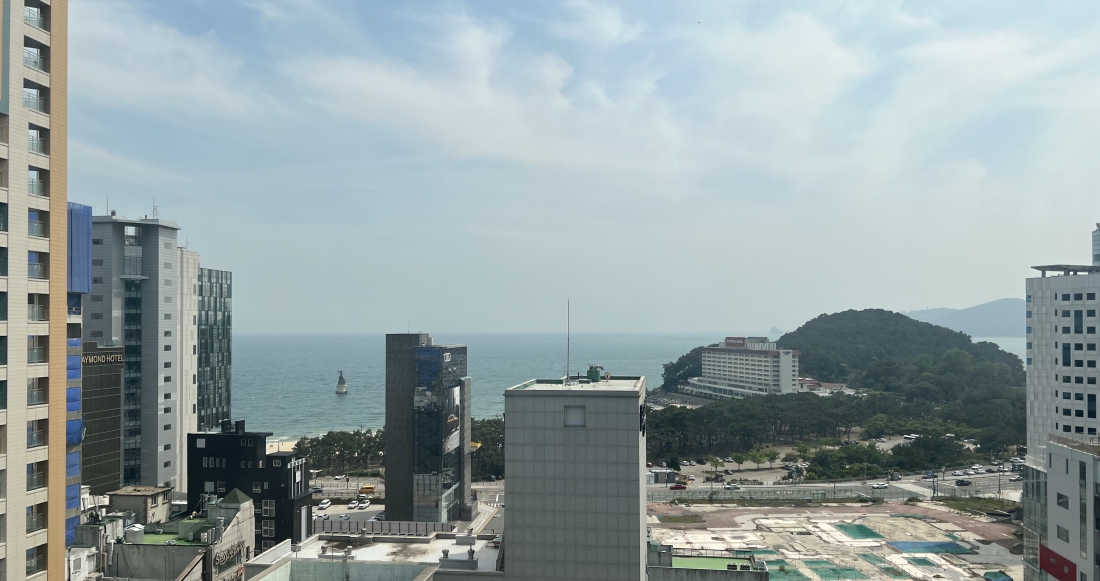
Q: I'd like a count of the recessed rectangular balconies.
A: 14